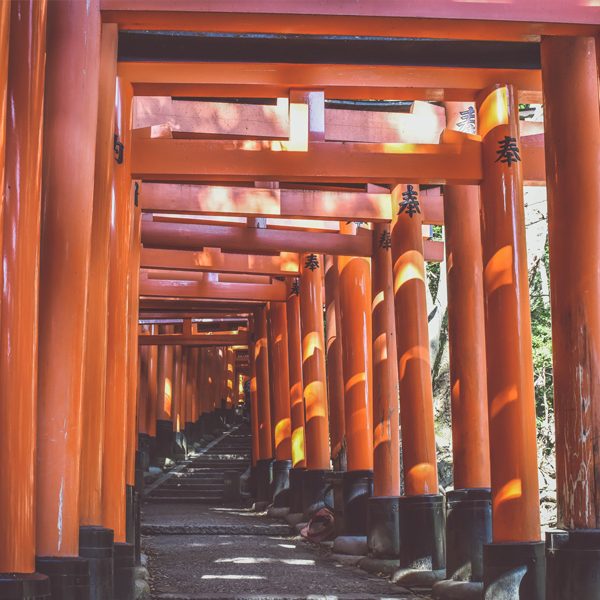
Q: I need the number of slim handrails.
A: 0